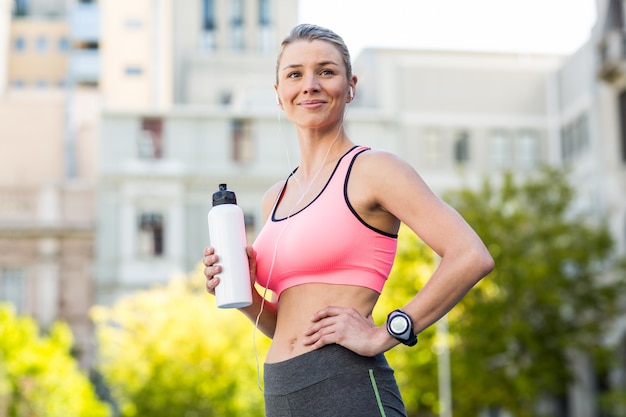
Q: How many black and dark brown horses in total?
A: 0